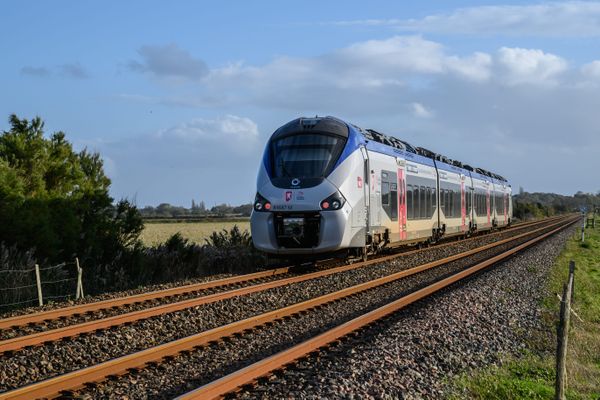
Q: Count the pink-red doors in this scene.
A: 4